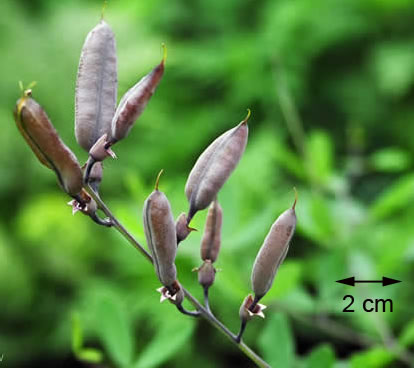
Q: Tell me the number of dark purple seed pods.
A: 7